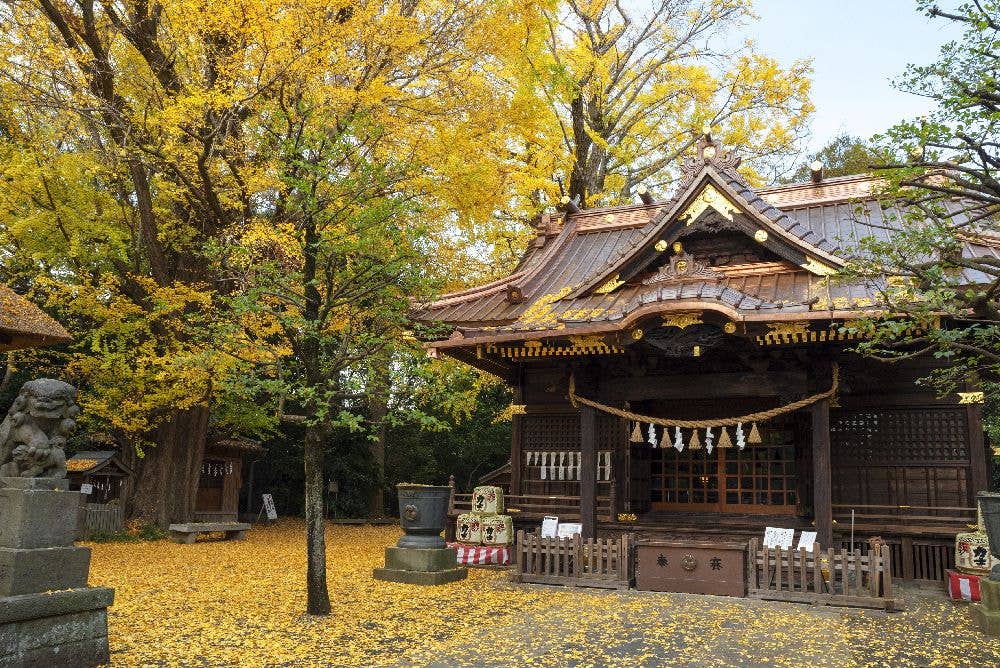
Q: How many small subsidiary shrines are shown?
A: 2